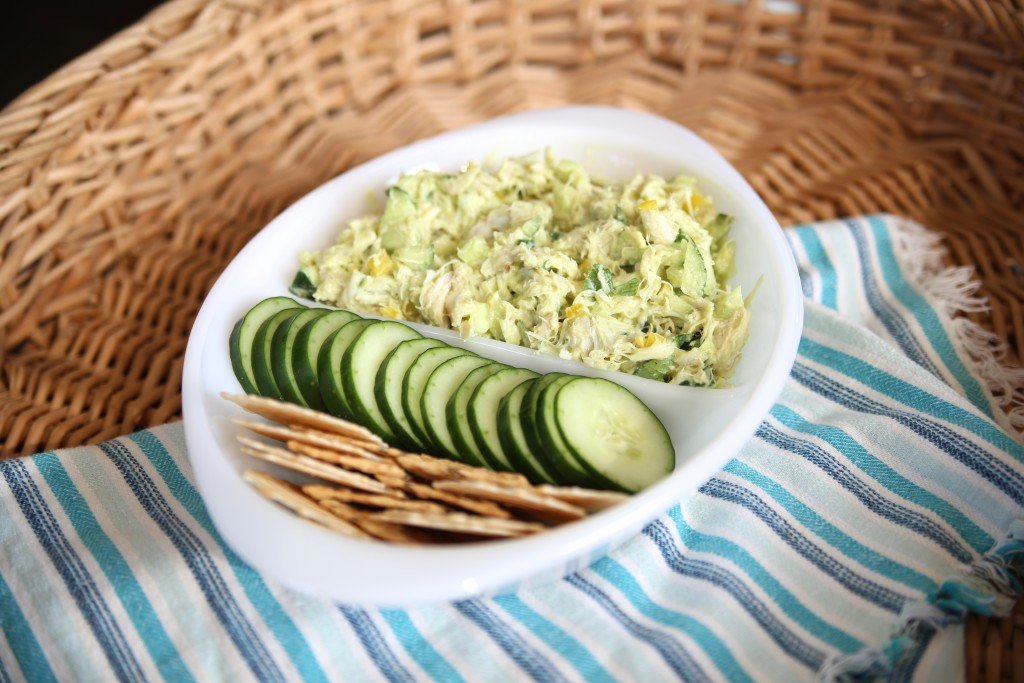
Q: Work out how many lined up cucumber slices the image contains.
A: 15